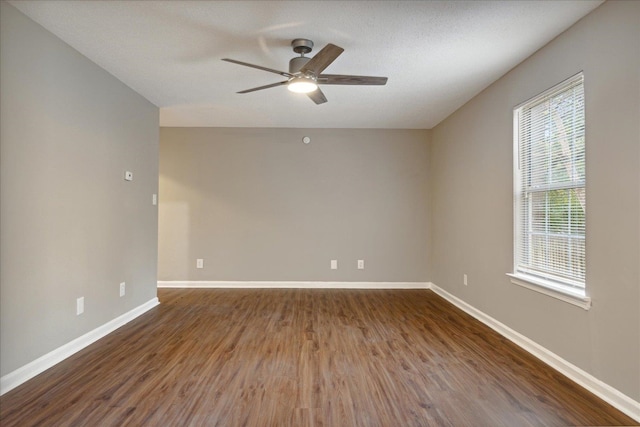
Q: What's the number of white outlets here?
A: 6